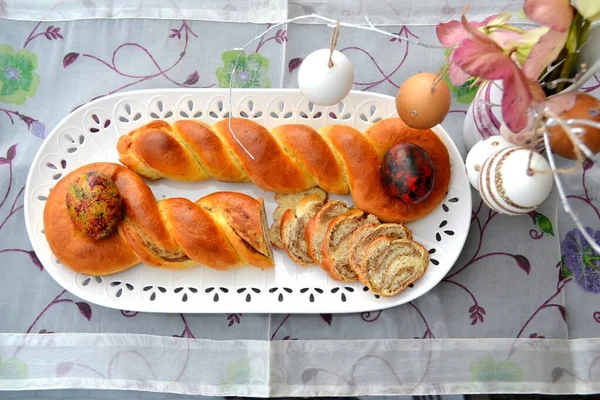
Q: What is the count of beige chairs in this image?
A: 0